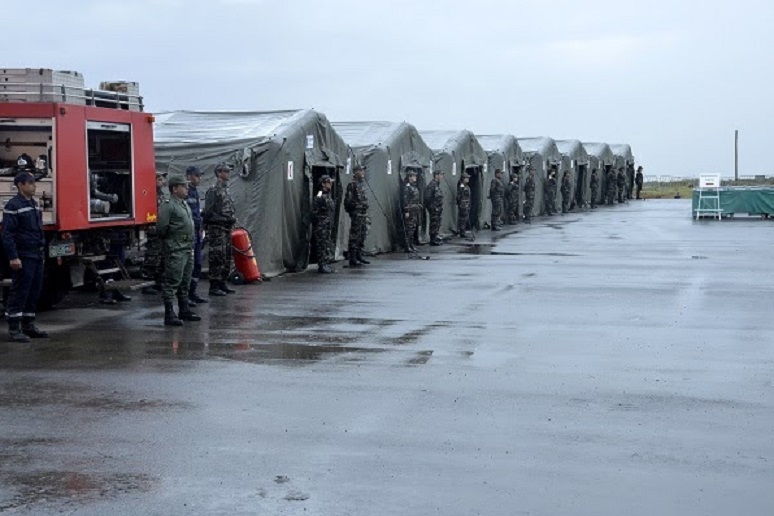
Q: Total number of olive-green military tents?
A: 8